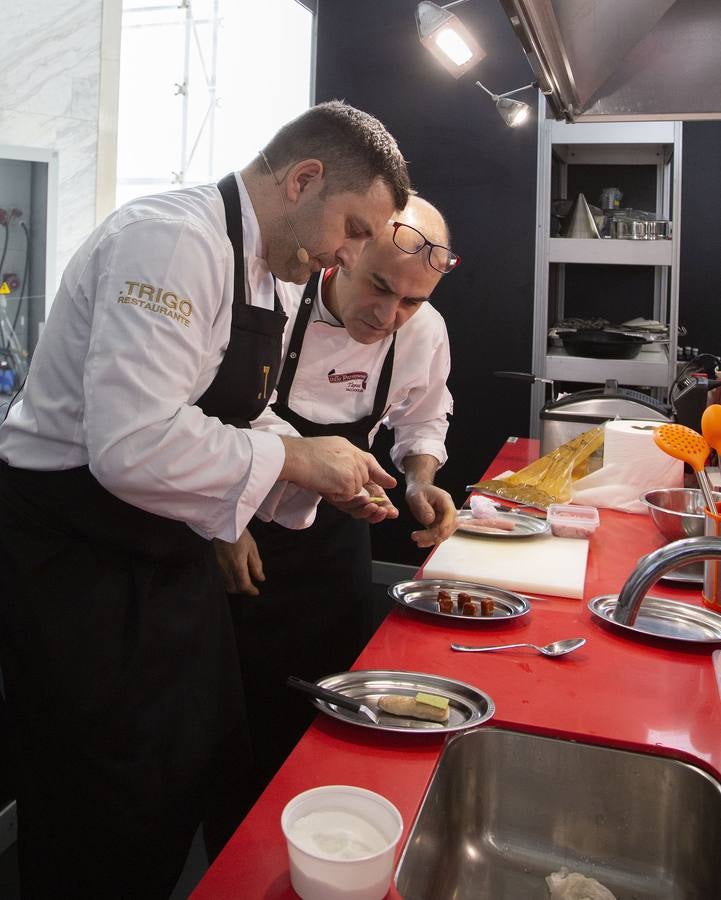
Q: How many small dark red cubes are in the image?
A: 5